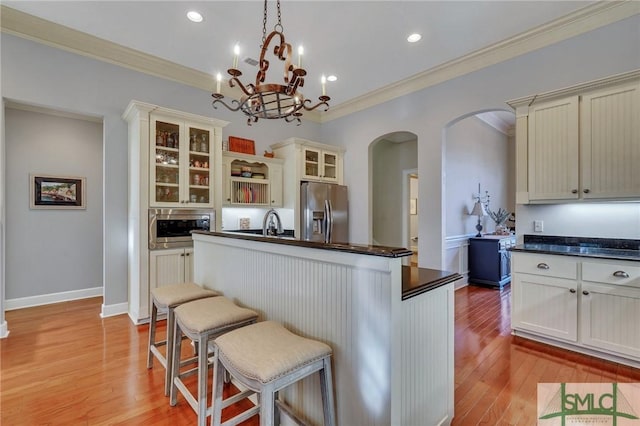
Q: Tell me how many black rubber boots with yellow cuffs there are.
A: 0